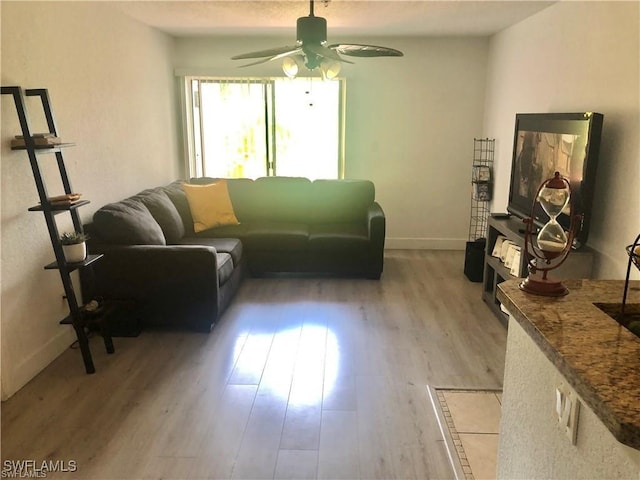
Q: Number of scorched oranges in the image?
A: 0